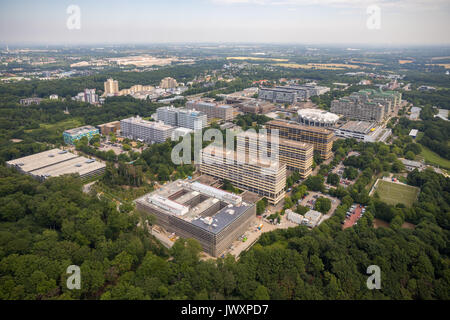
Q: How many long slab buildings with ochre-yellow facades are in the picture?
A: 3